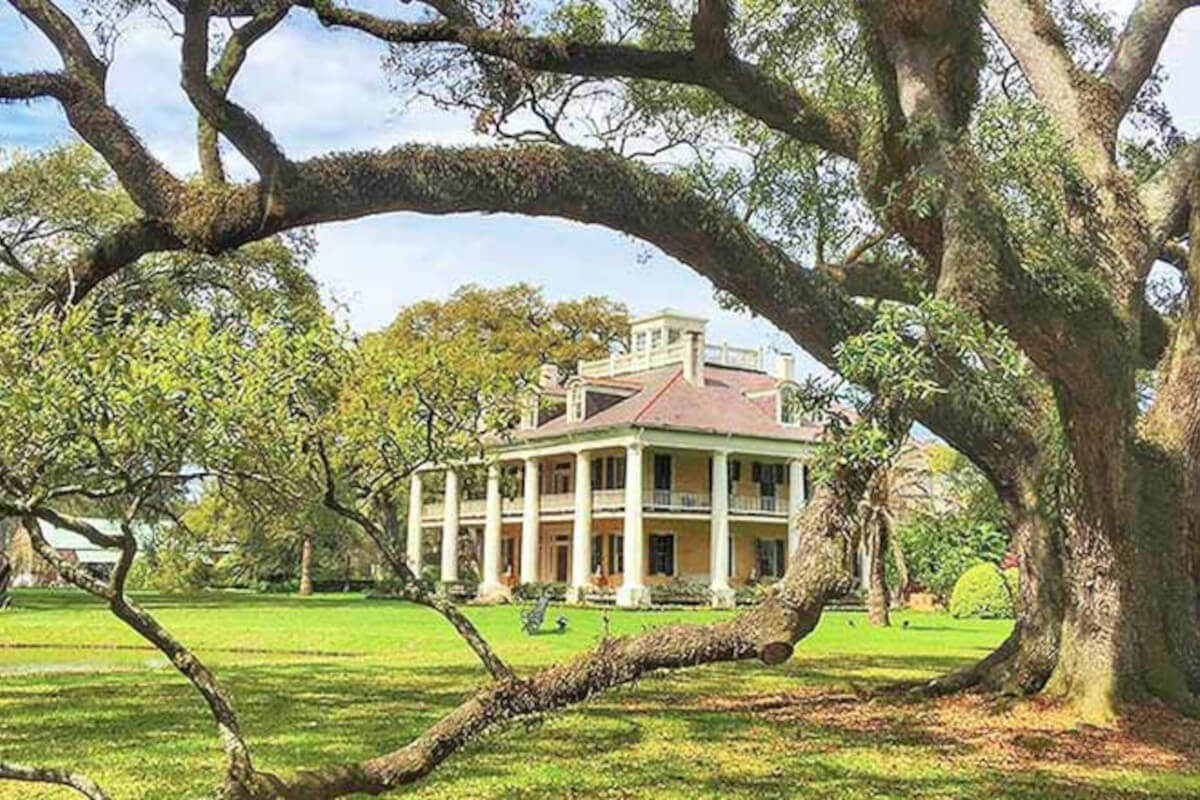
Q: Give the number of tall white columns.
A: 8